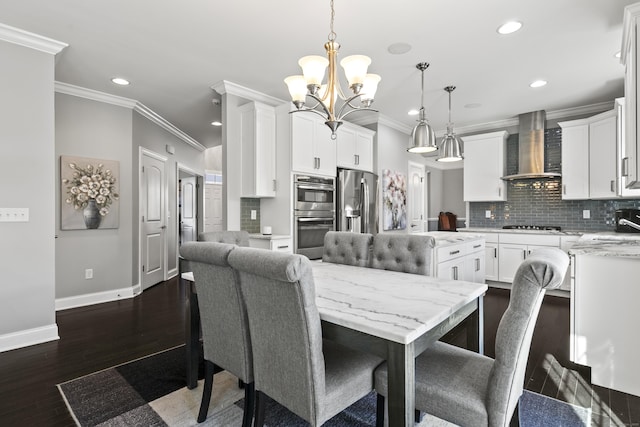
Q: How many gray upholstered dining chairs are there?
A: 6